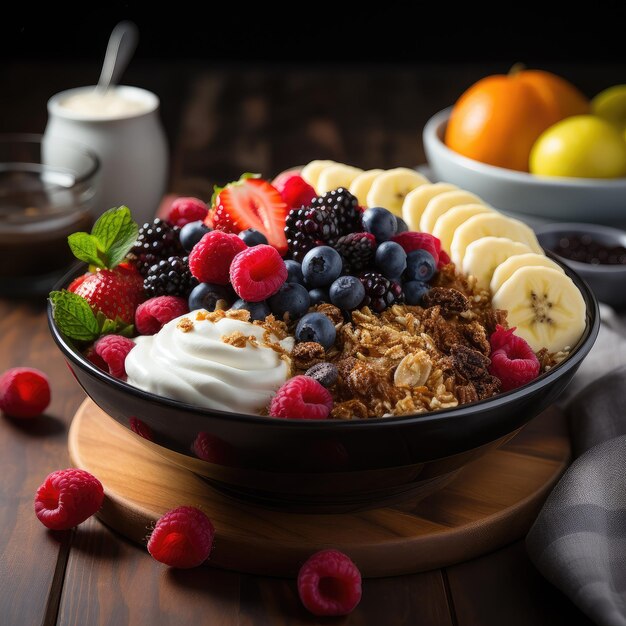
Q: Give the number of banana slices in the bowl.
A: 11